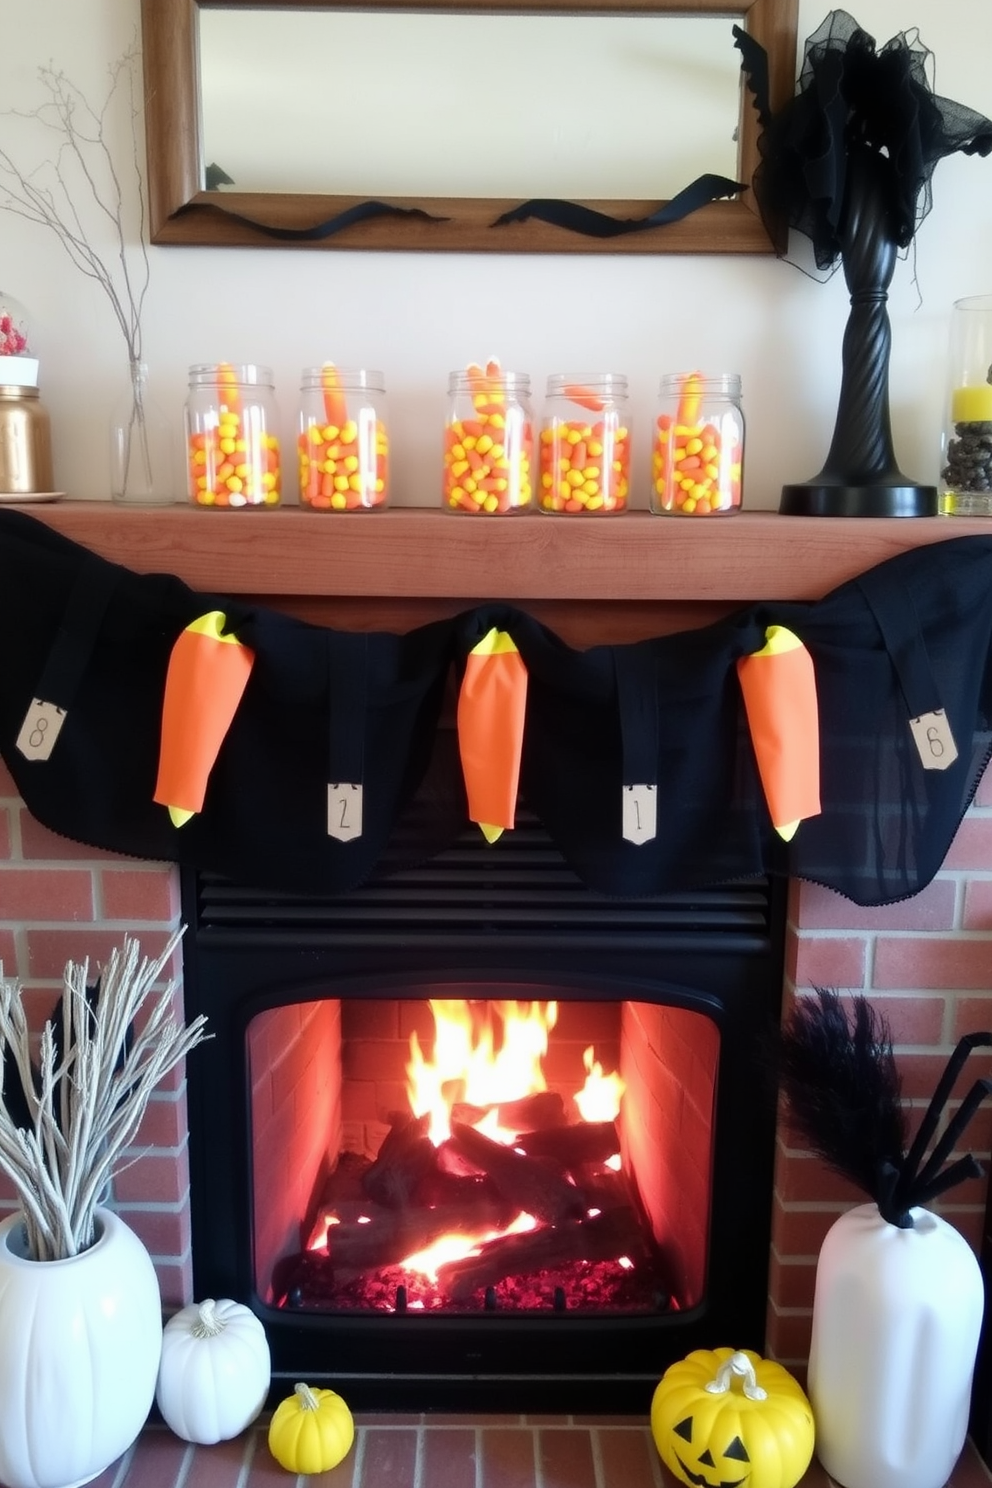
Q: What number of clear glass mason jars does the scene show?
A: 5